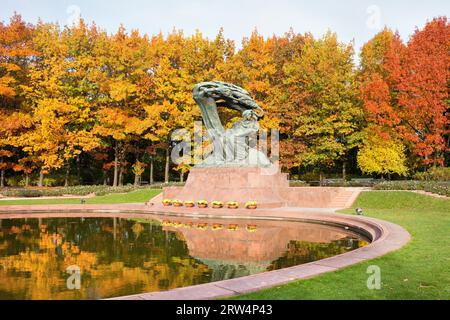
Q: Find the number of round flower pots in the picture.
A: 7